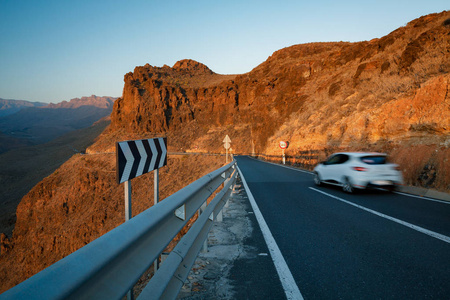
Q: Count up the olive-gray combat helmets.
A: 0